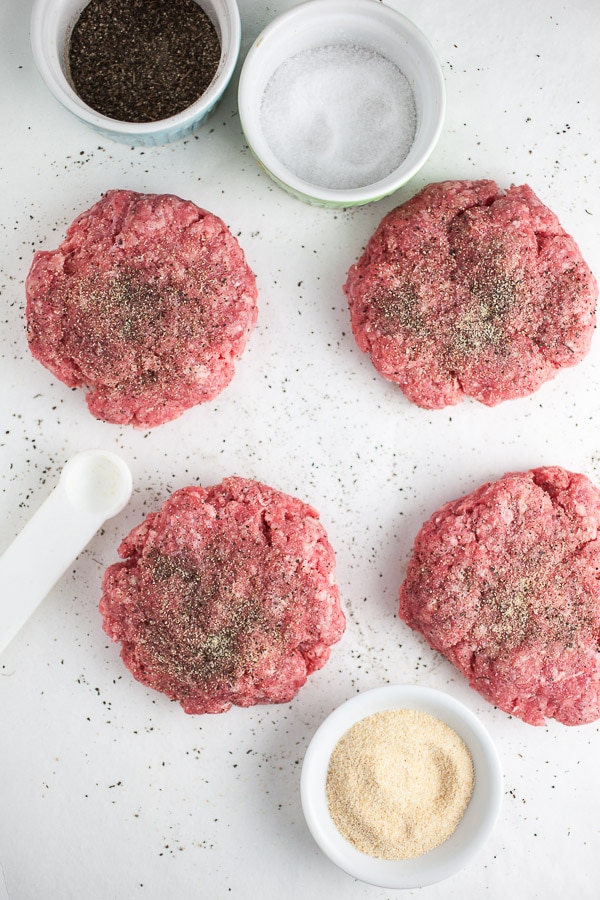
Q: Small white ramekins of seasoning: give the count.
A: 3